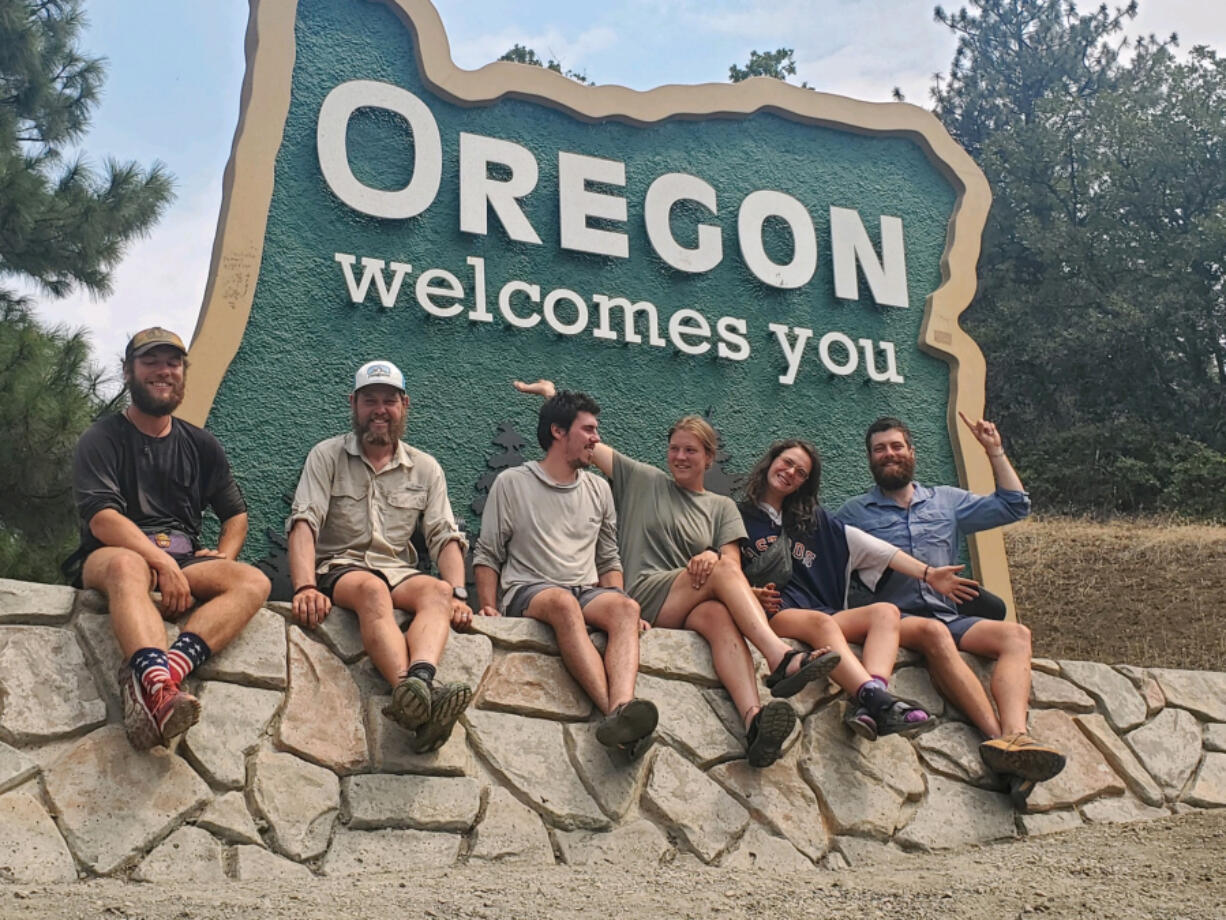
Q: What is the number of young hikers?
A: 6